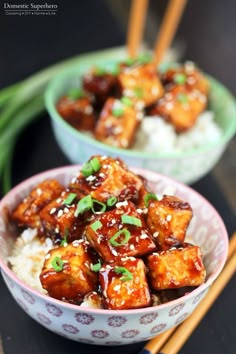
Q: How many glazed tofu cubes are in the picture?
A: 14